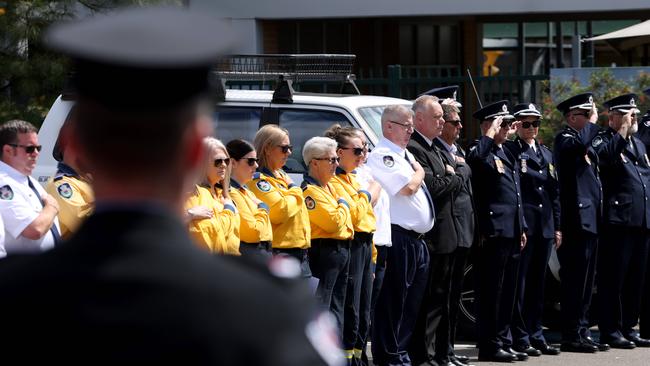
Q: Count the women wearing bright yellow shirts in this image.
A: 5